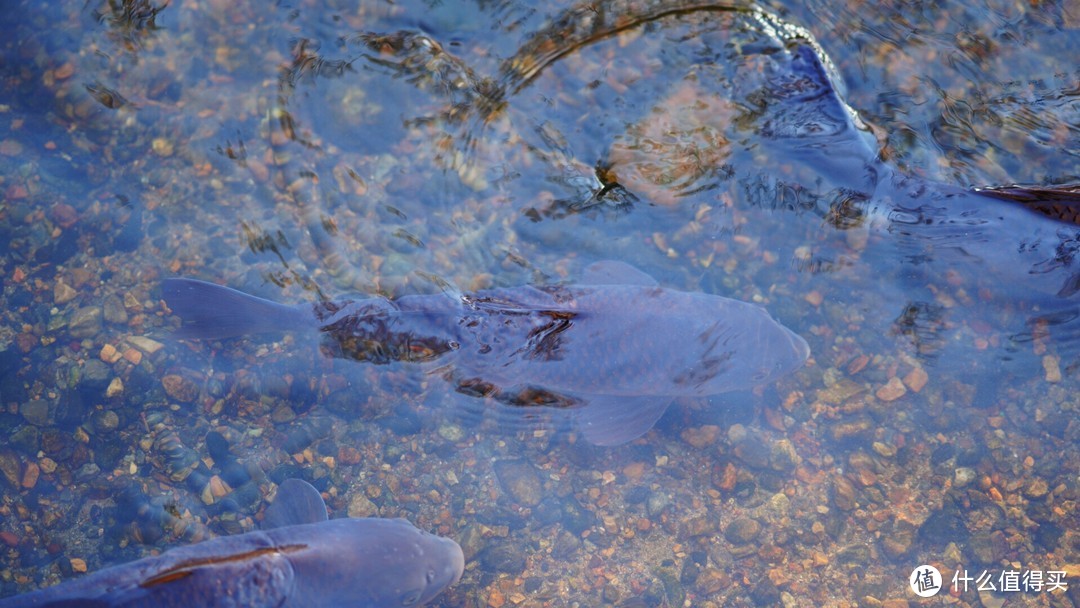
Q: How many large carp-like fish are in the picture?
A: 3